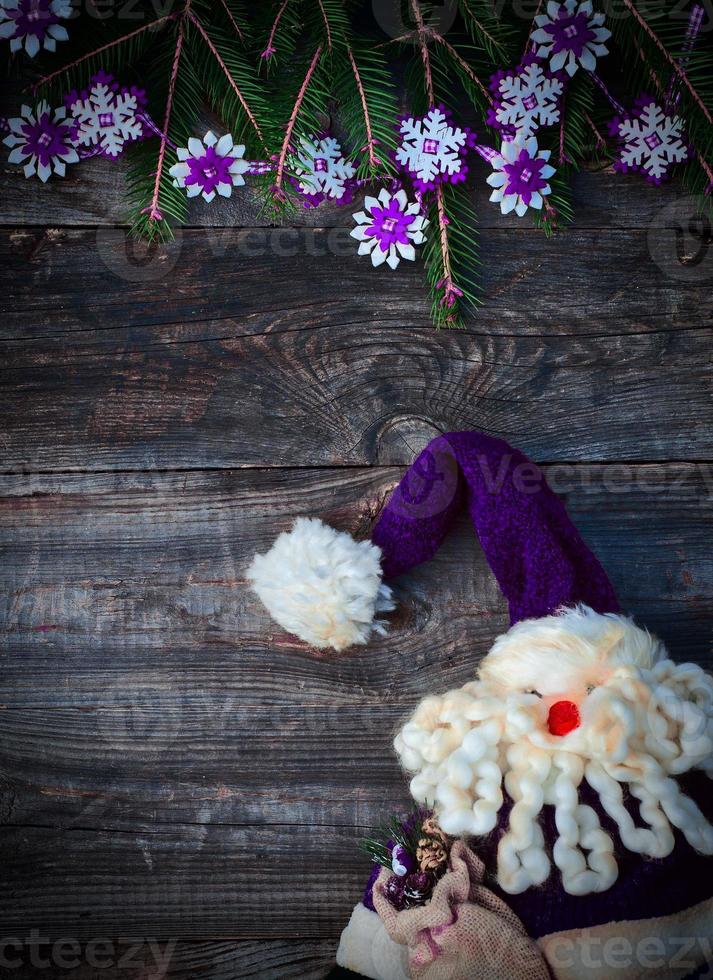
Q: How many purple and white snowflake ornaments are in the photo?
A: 11